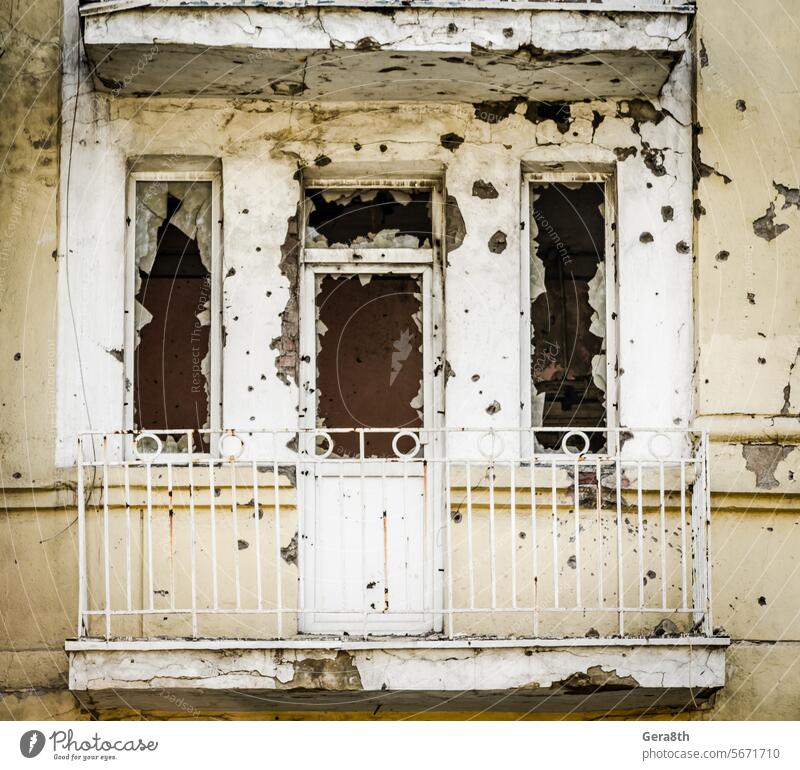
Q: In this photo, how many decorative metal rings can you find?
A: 7